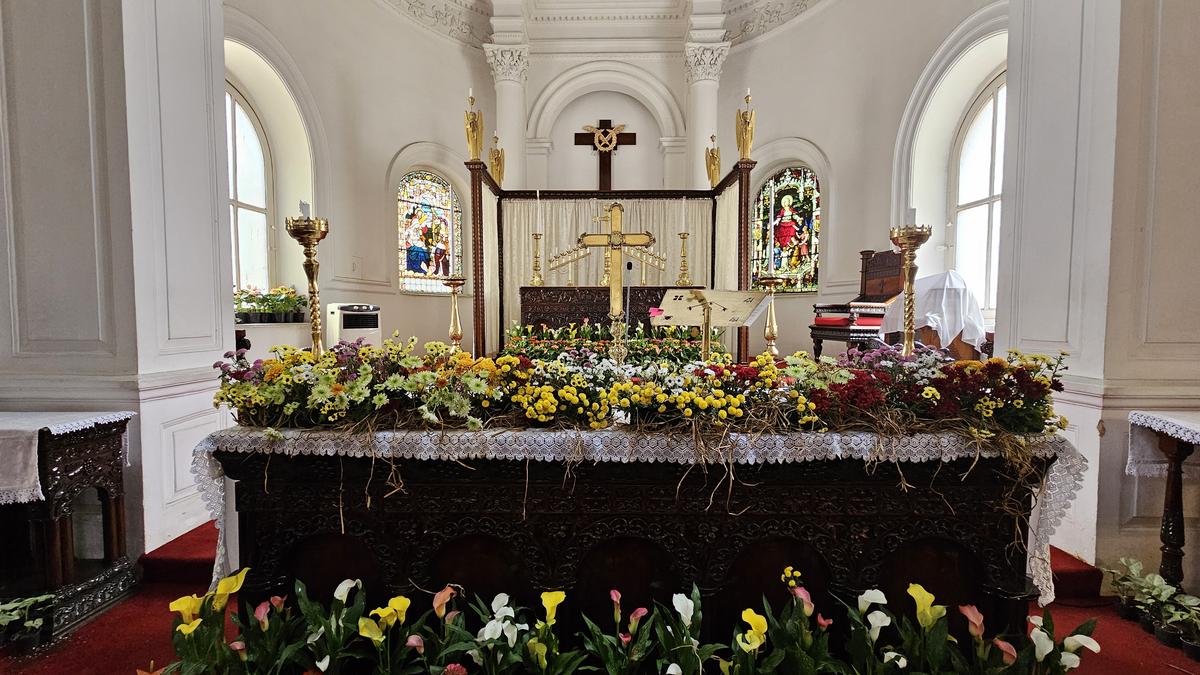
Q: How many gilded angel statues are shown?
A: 4